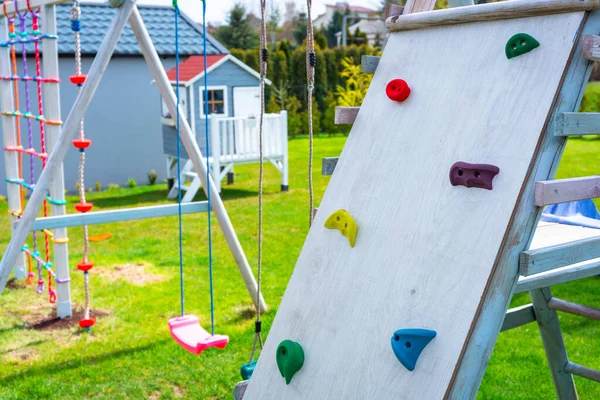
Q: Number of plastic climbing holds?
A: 6